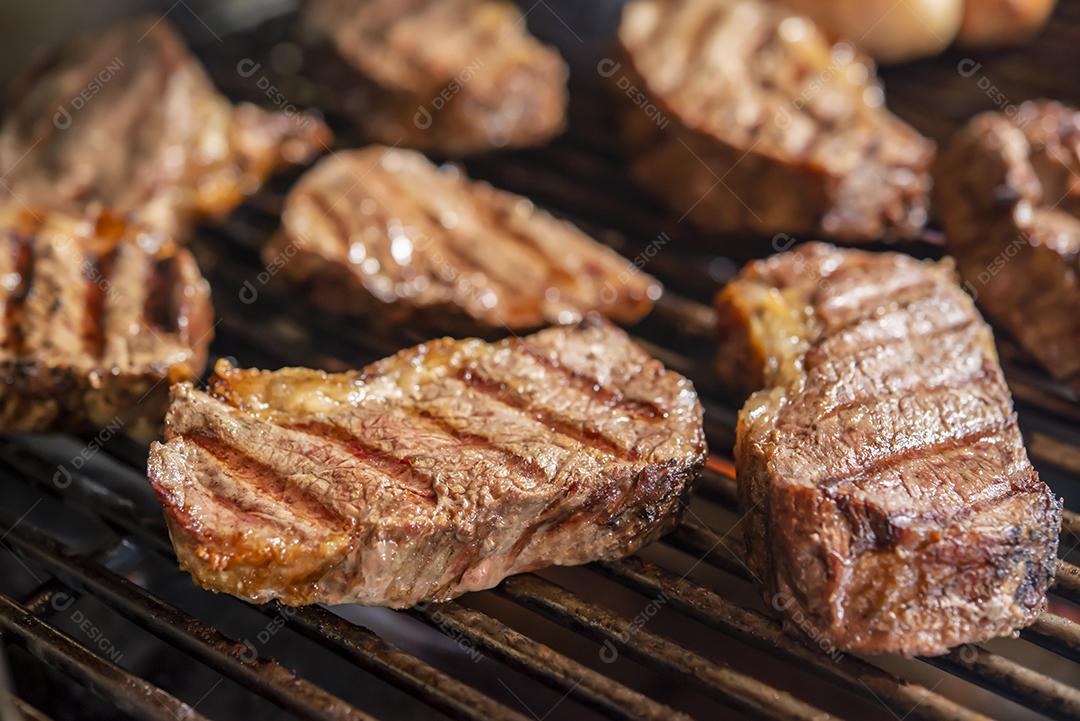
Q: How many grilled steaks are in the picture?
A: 8